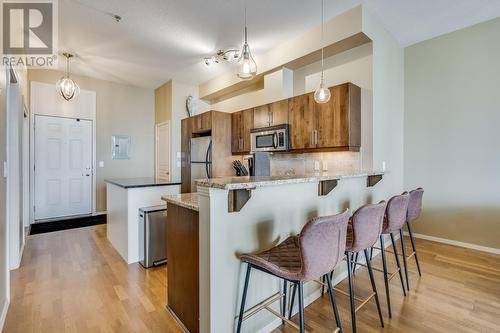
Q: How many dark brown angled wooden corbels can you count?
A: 3